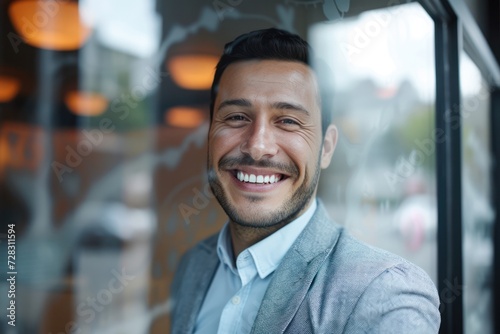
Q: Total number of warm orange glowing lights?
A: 5